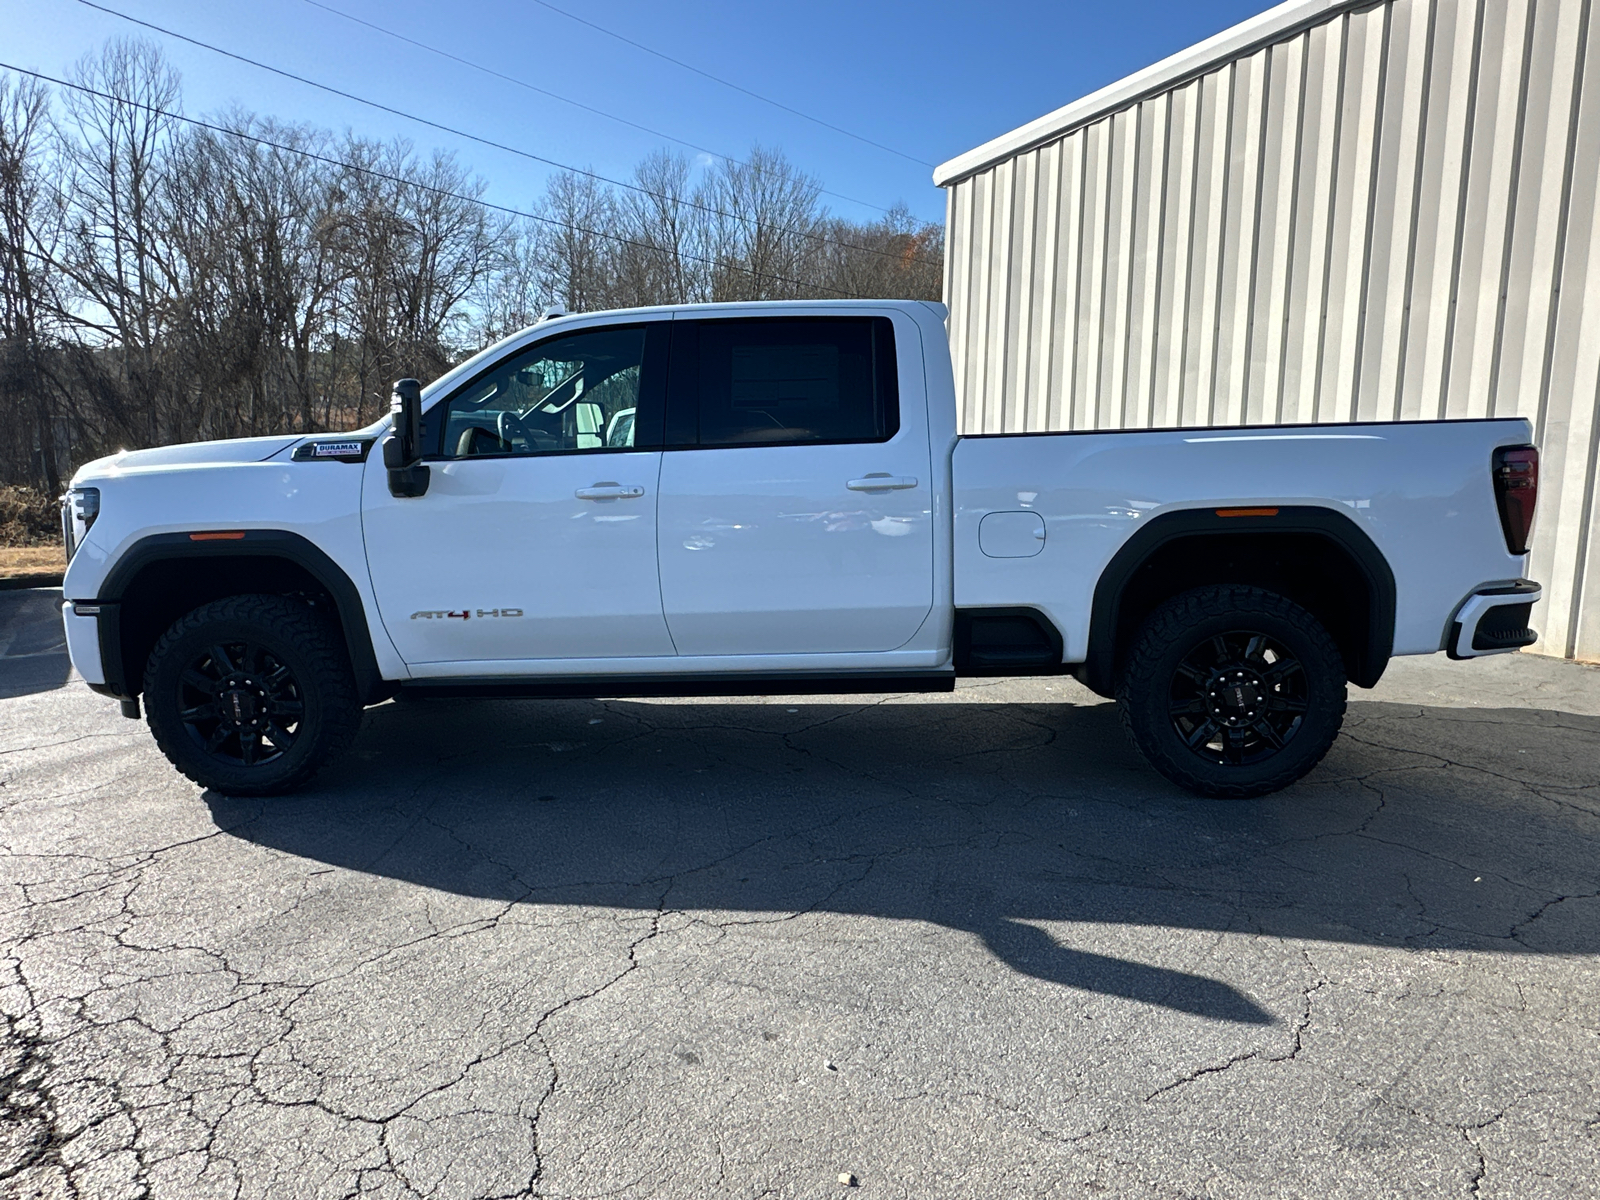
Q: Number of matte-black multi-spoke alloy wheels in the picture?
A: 2